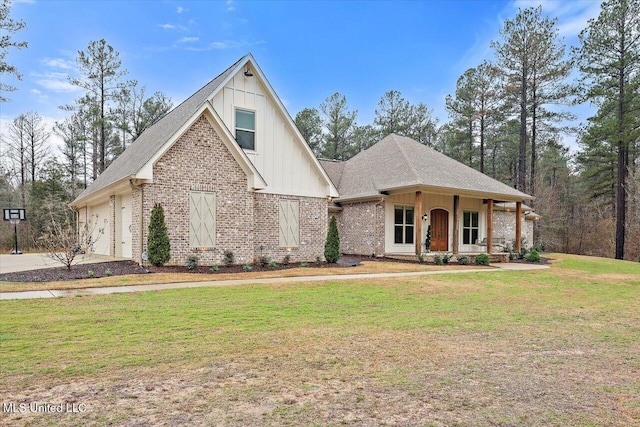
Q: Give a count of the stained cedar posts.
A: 4